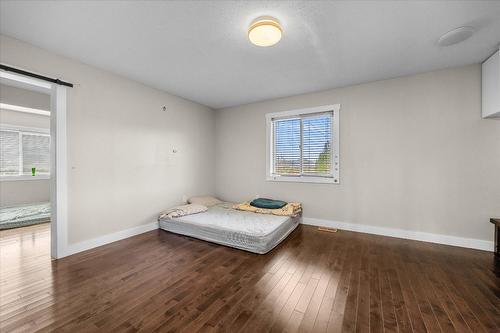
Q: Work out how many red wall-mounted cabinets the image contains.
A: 0